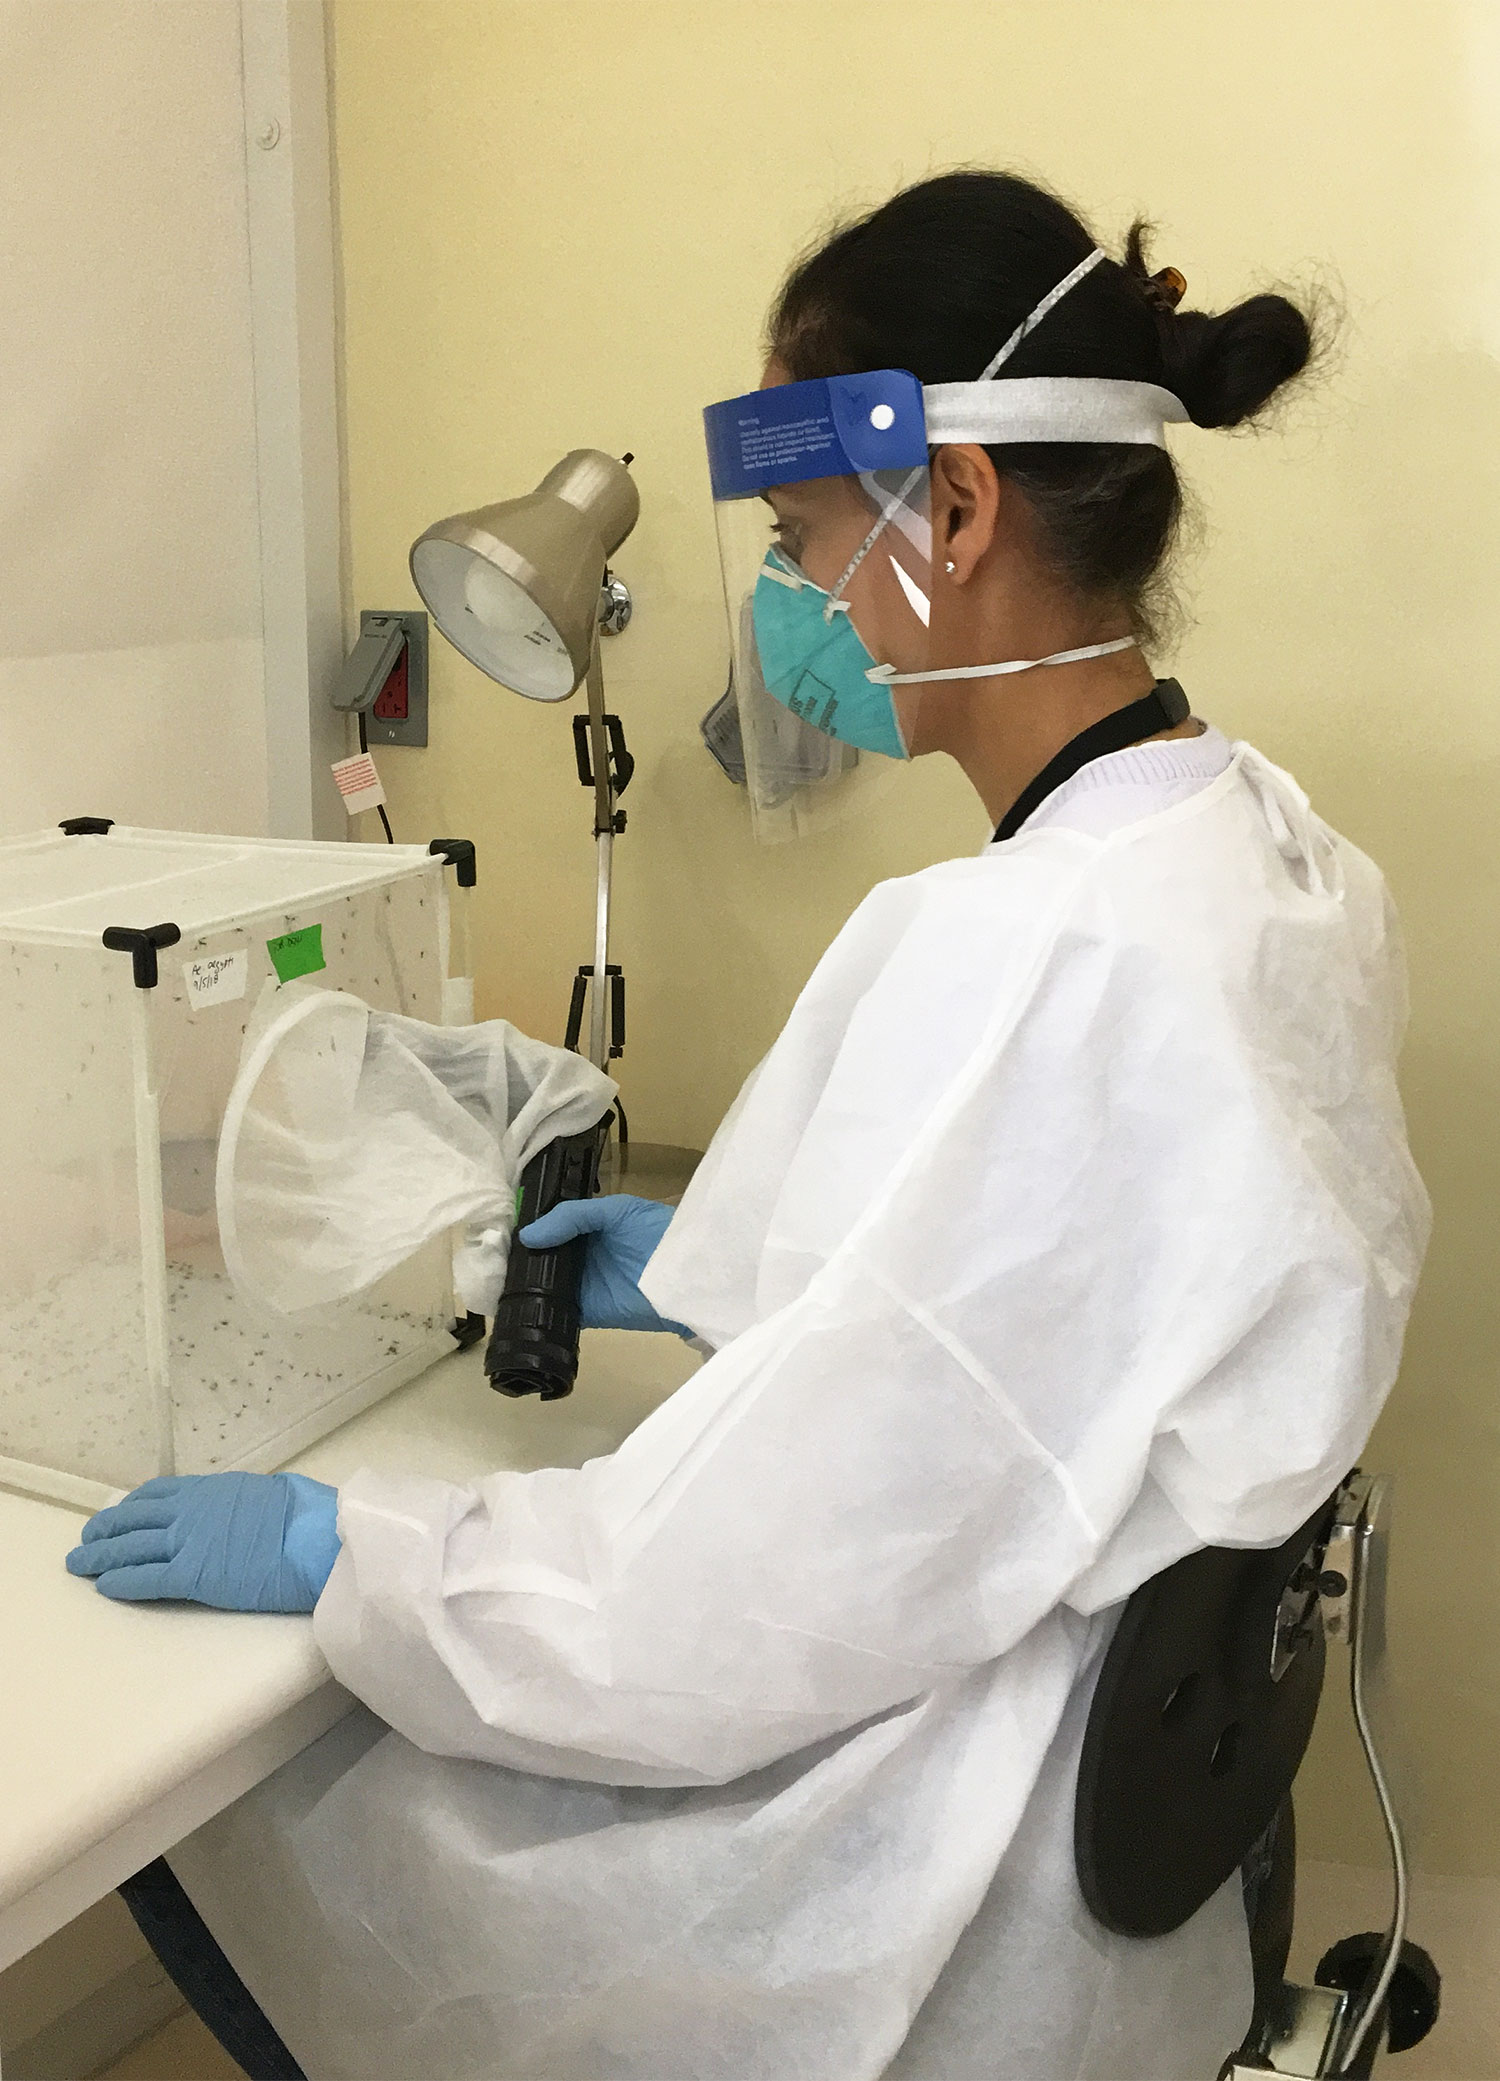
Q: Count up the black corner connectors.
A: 4